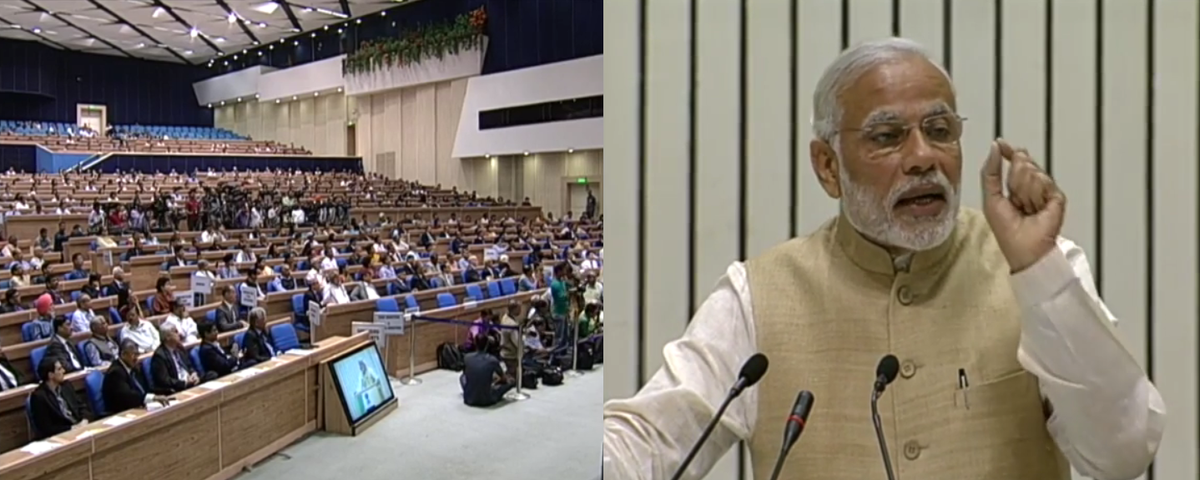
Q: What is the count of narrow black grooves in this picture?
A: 11